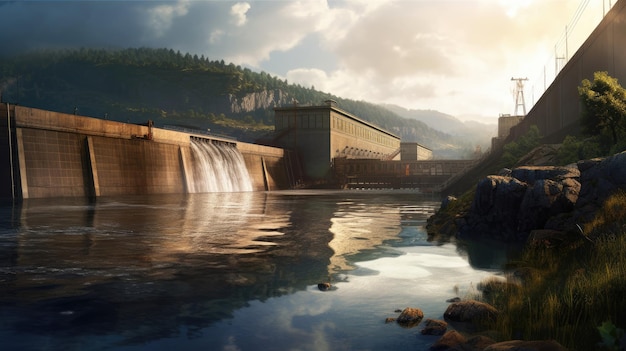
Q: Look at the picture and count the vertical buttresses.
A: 4